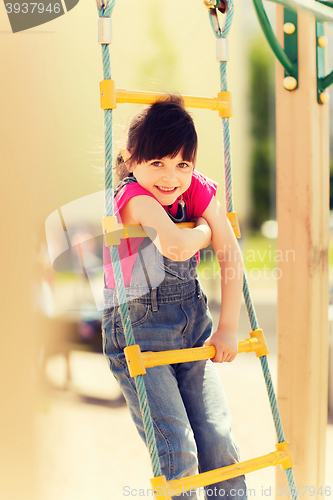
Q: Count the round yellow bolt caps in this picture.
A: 4